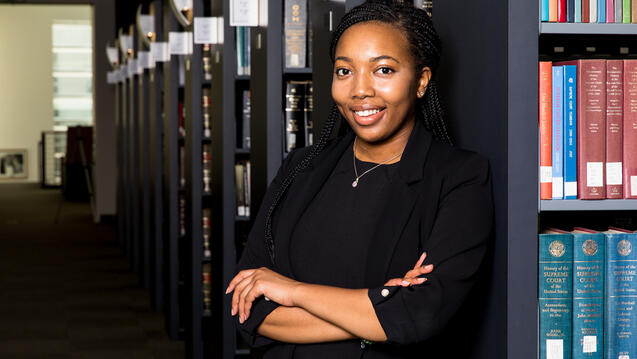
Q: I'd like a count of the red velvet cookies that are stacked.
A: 0